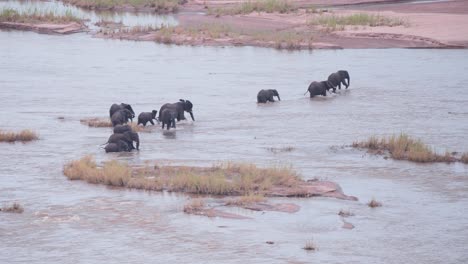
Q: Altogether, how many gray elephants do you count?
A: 11